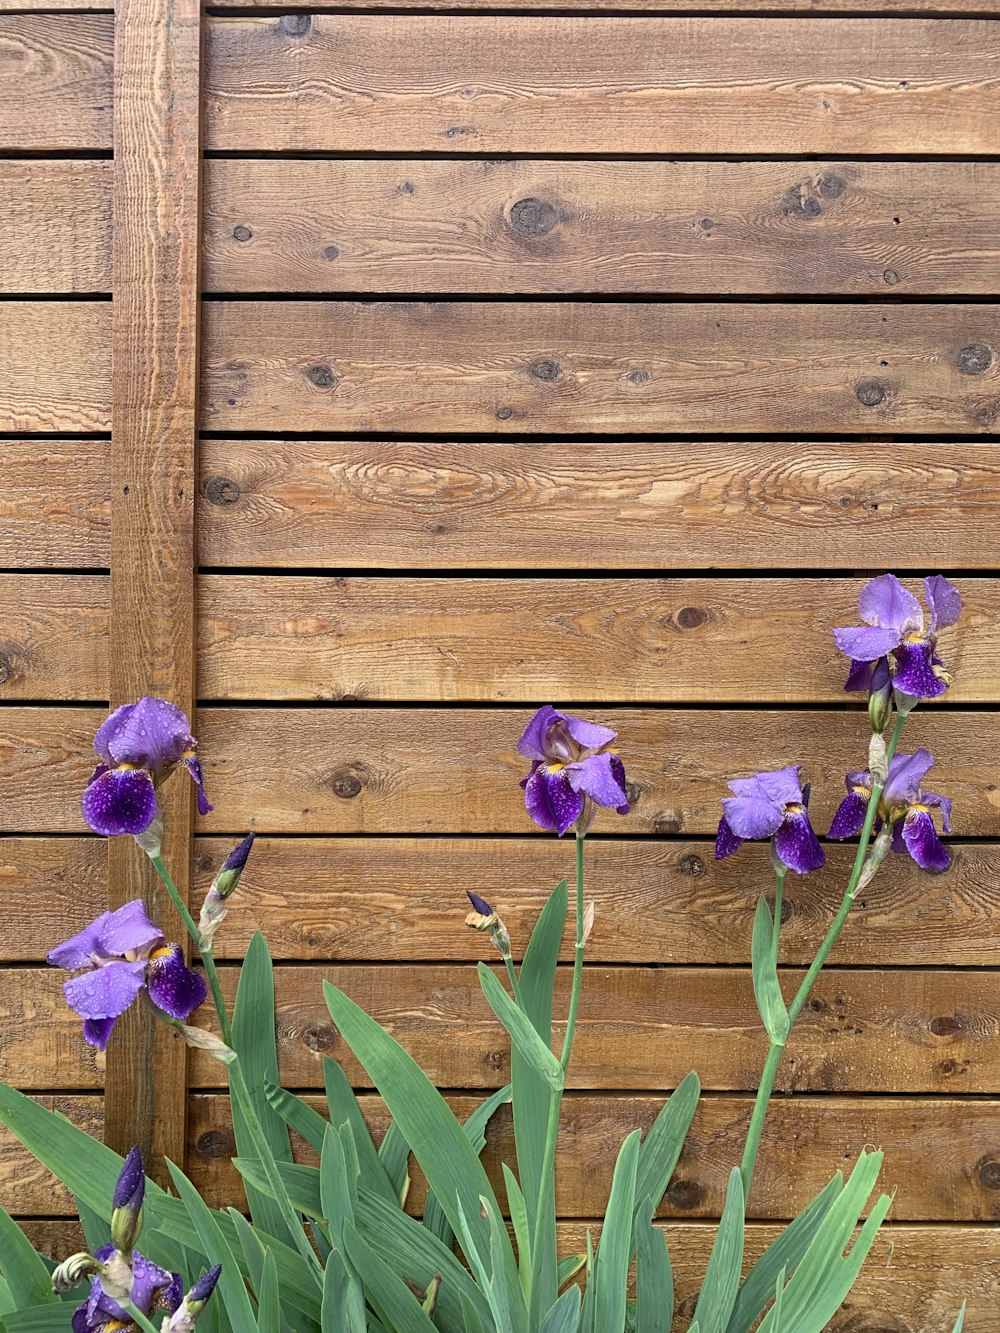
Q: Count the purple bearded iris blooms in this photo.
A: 7